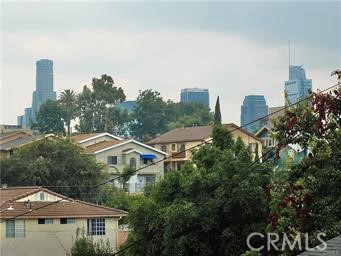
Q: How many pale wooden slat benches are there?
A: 0